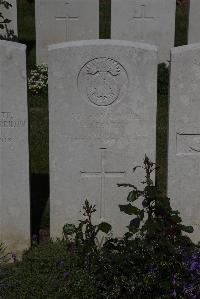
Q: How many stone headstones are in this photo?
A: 7